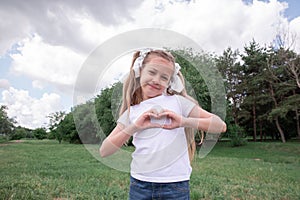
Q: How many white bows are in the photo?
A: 2